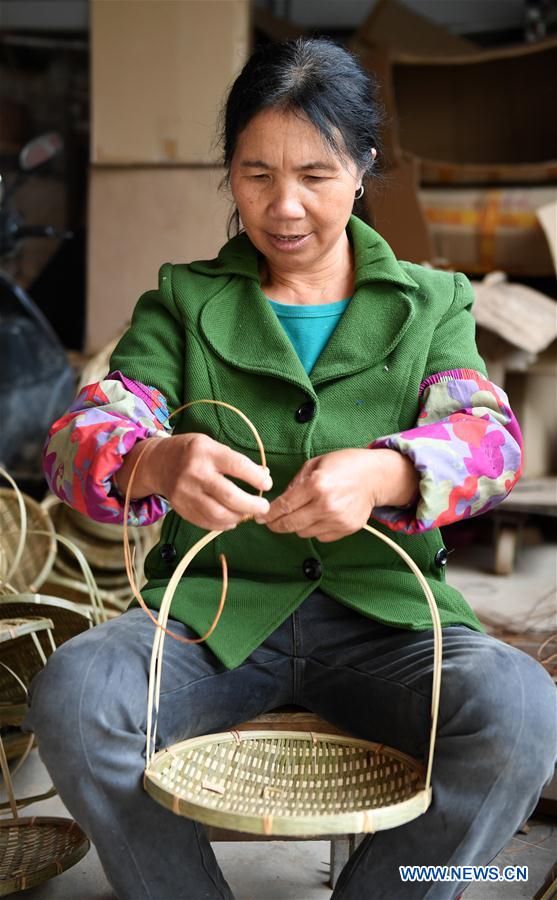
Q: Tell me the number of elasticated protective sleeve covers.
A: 2